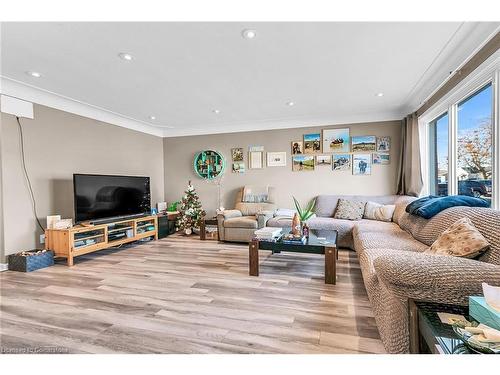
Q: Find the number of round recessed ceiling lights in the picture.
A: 7